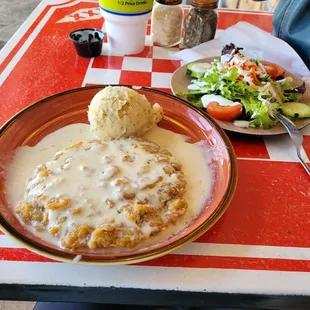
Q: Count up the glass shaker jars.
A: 2